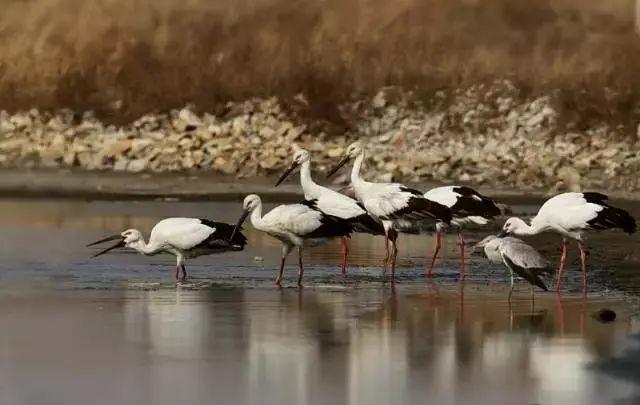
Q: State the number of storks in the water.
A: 6